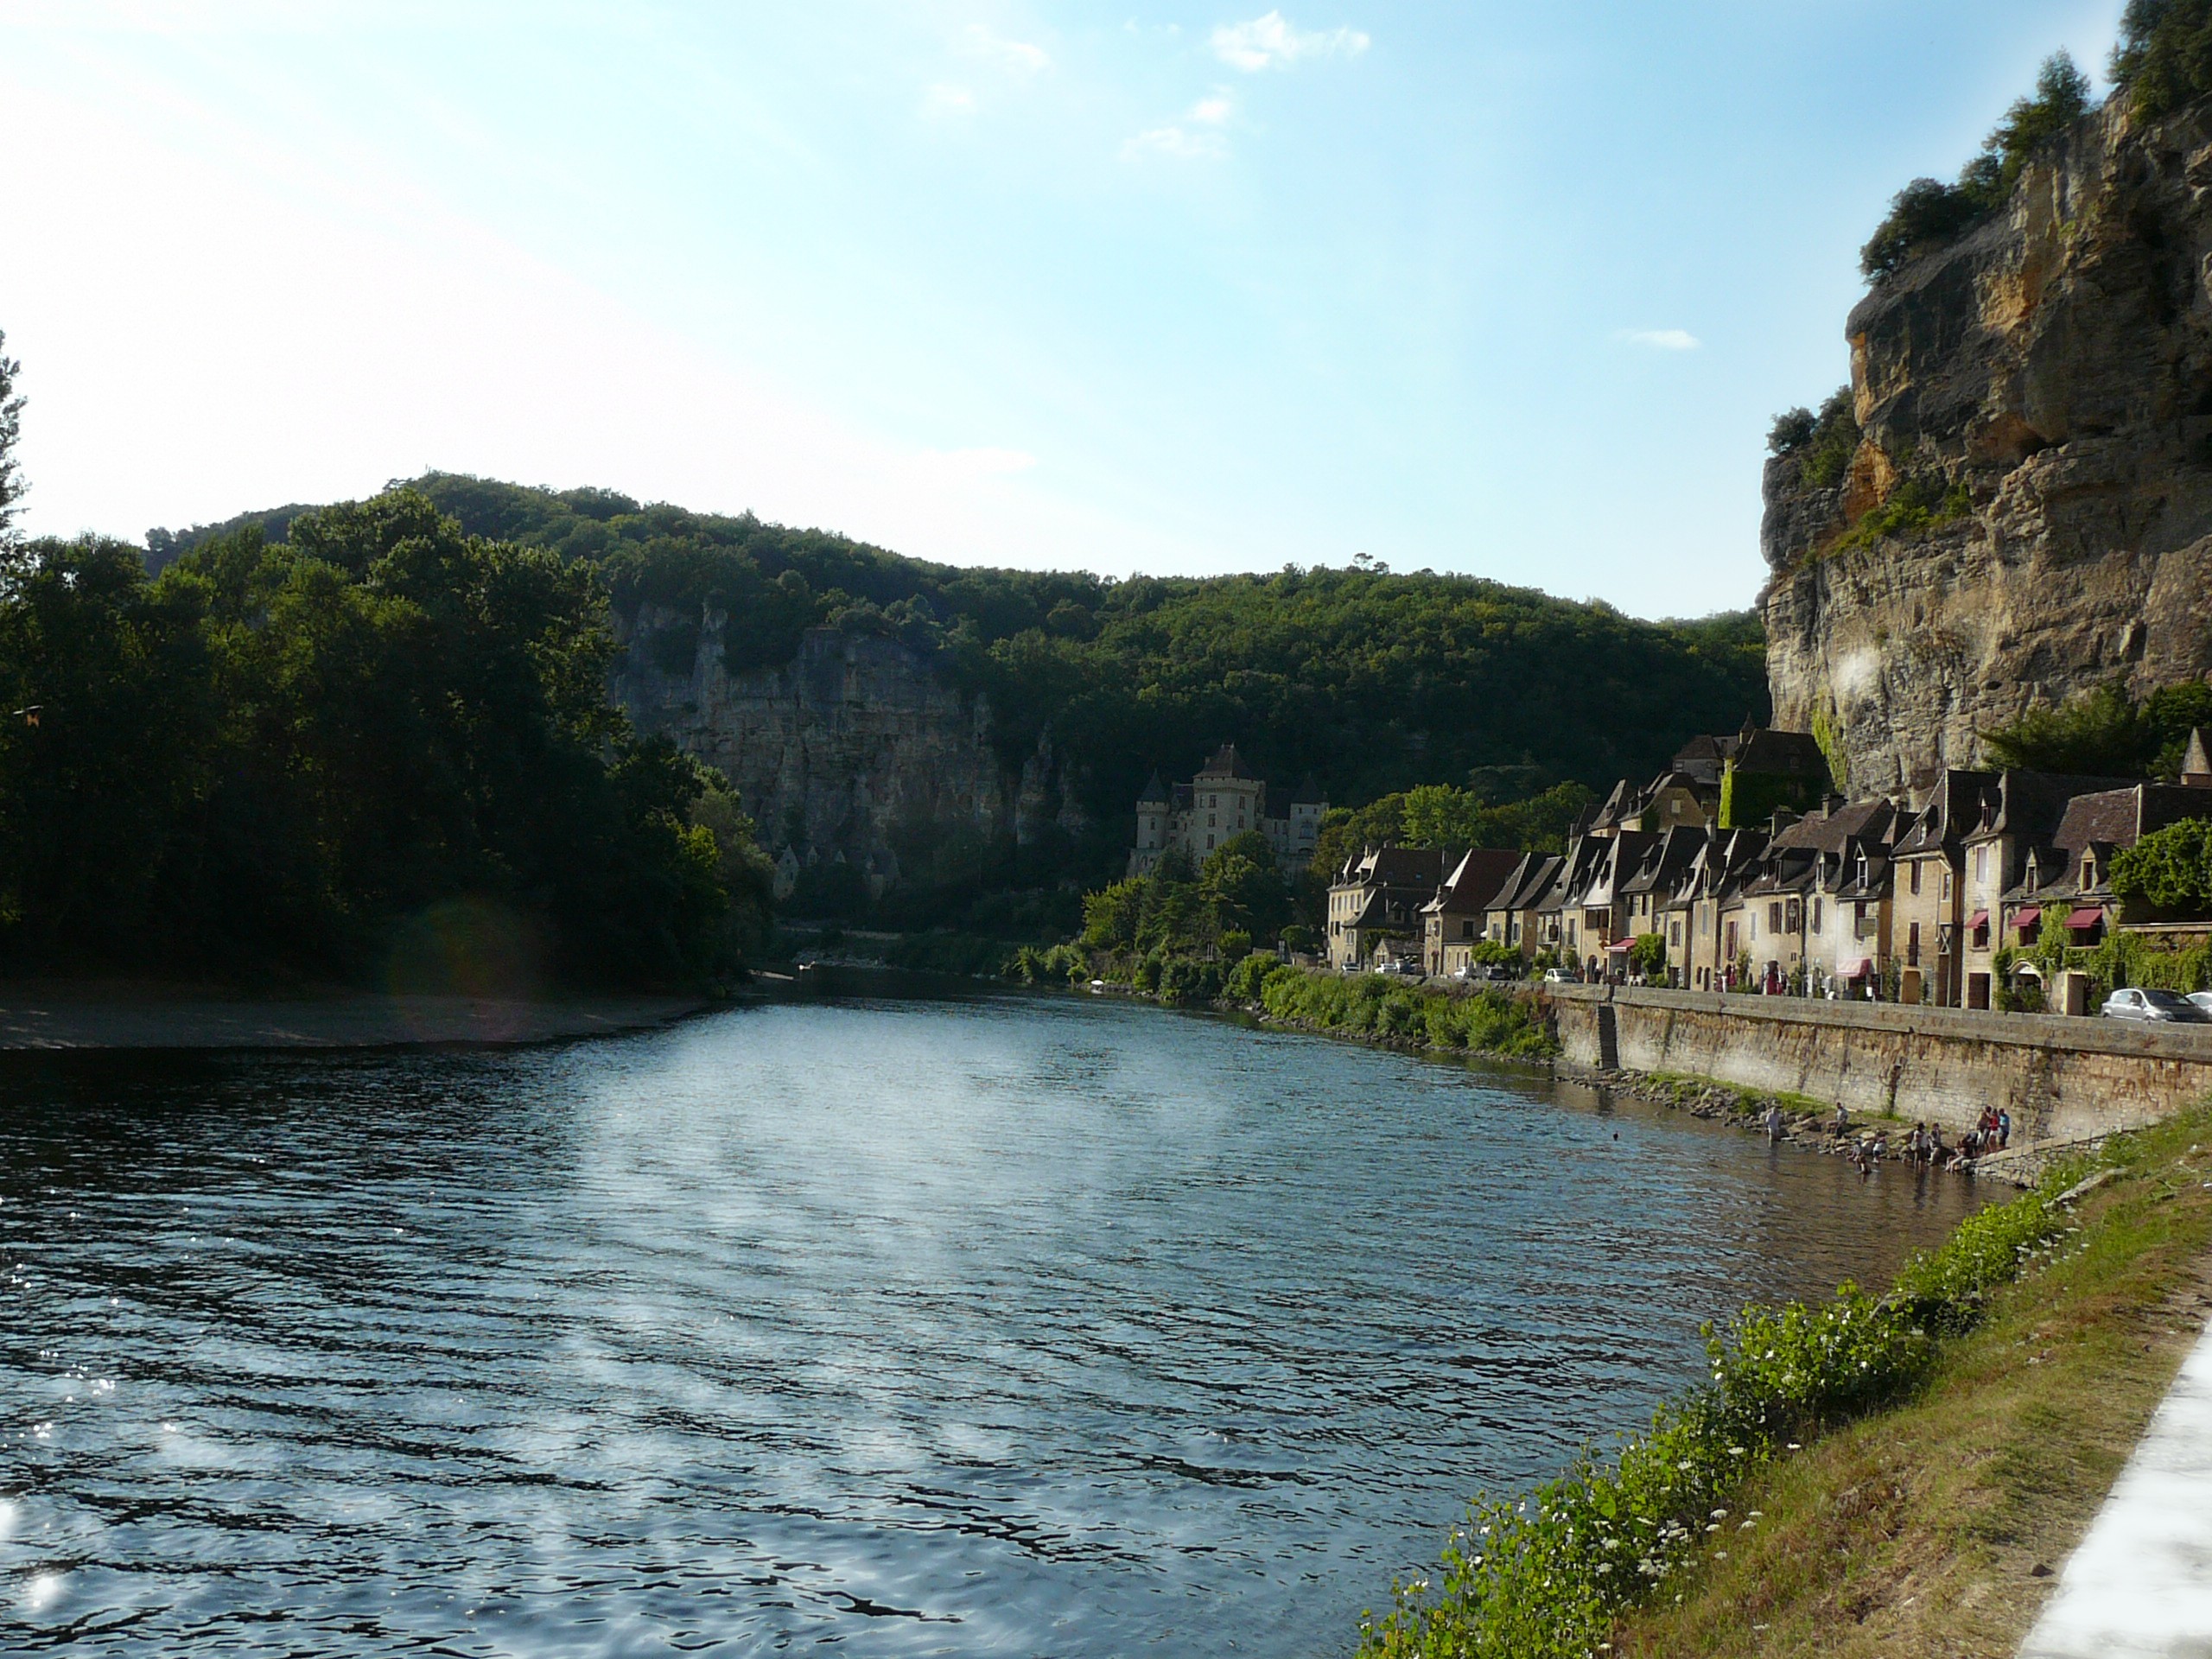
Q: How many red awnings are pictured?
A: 5